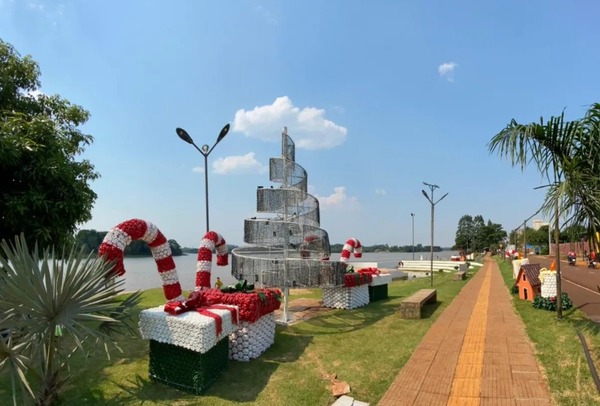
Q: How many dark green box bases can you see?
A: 2